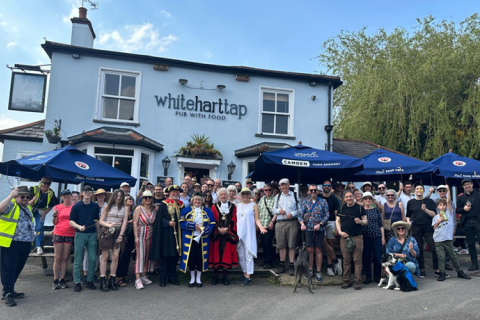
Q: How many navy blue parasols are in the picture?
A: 4